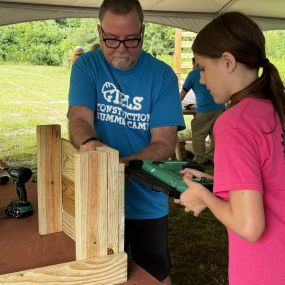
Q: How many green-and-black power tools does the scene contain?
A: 2